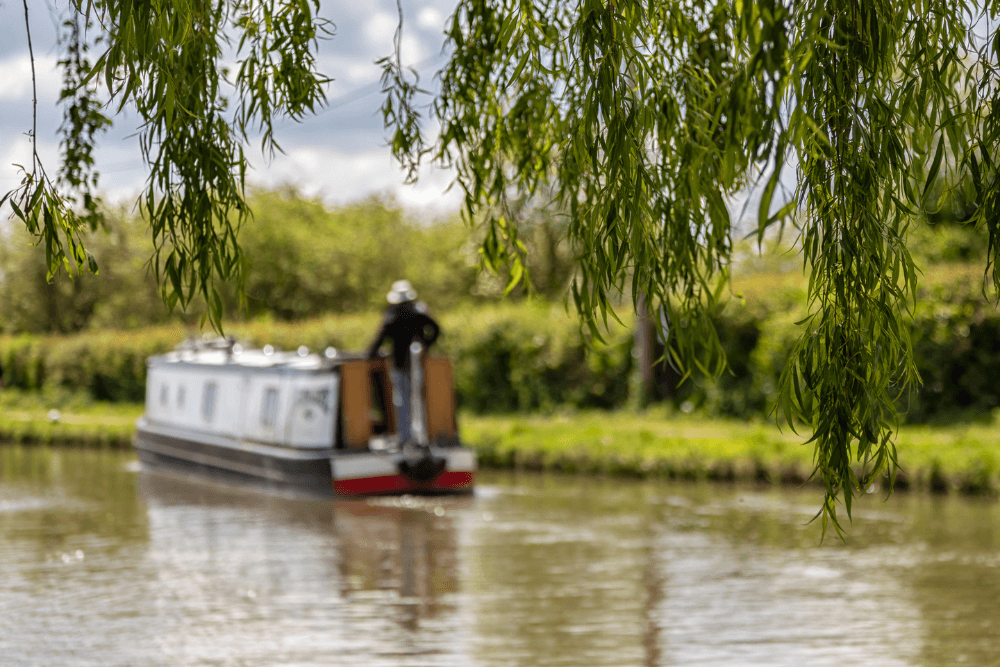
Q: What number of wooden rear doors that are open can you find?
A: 2